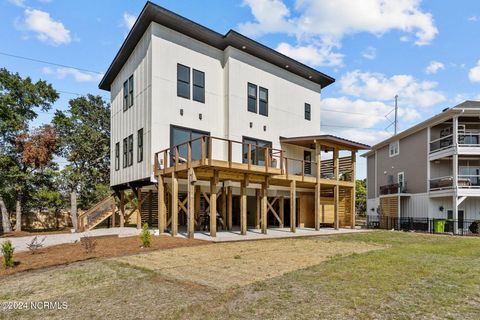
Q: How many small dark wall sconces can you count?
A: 4